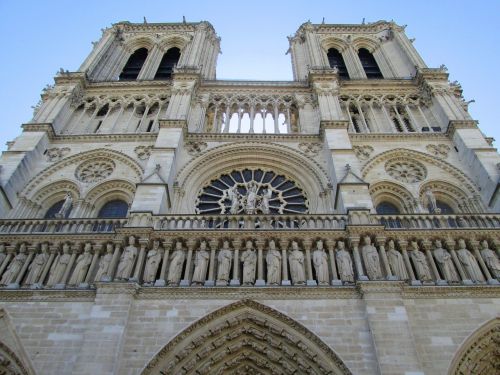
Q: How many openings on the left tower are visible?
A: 2